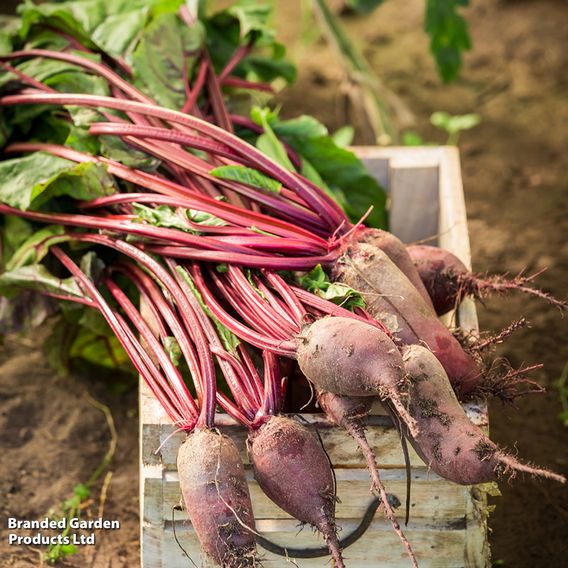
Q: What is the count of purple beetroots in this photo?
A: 8